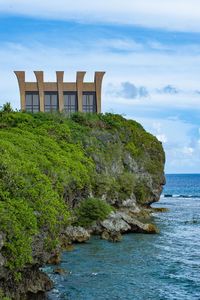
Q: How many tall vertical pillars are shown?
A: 5